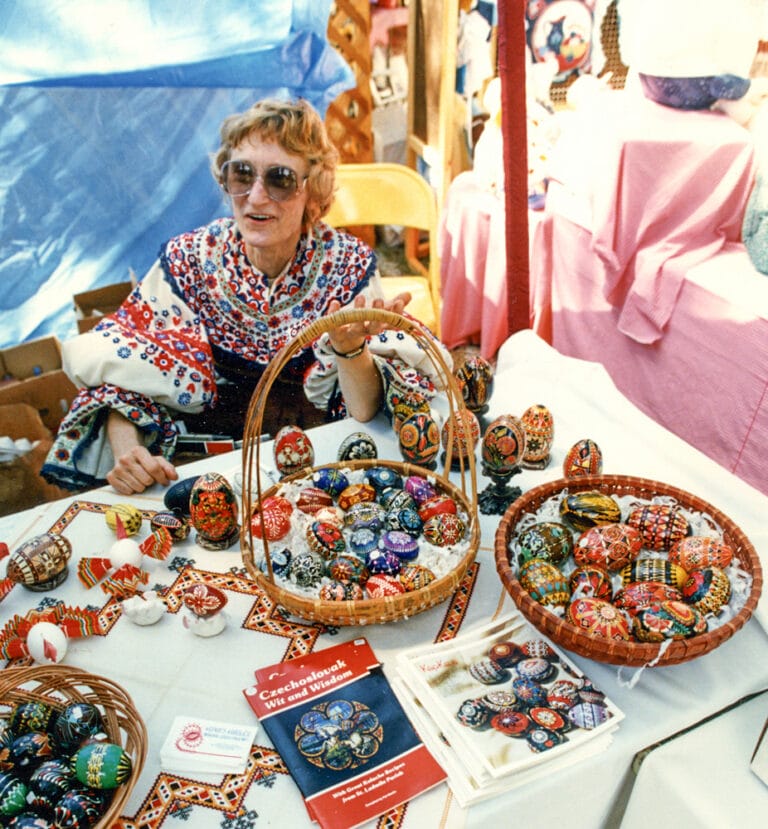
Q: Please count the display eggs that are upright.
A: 10